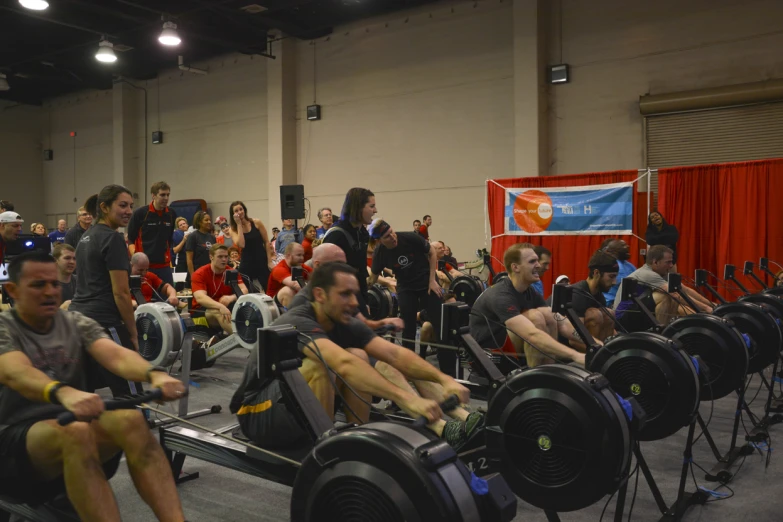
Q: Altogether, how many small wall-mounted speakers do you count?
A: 4